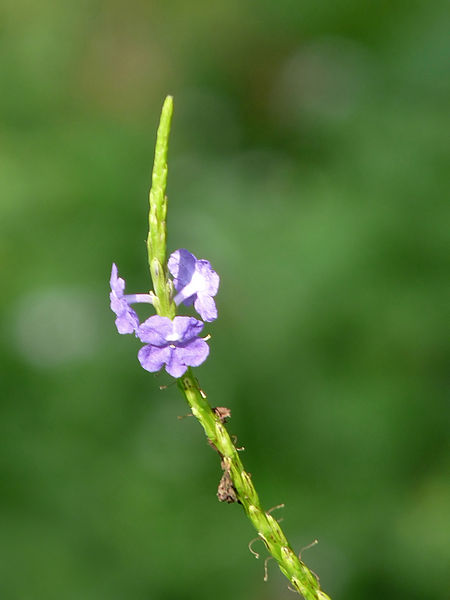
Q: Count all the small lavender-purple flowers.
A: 3